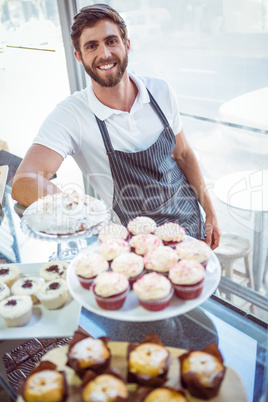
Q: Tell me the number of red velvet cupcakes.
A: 12